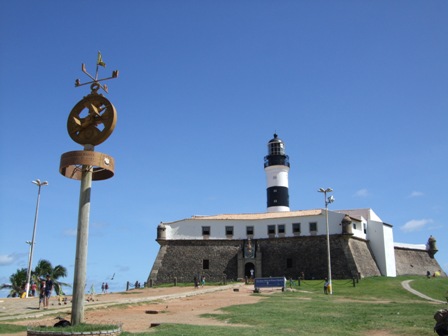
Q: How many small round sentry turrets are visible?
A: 3